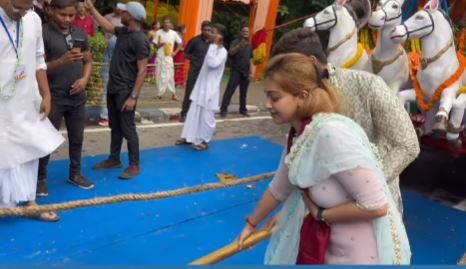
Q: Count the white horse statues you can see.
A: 3